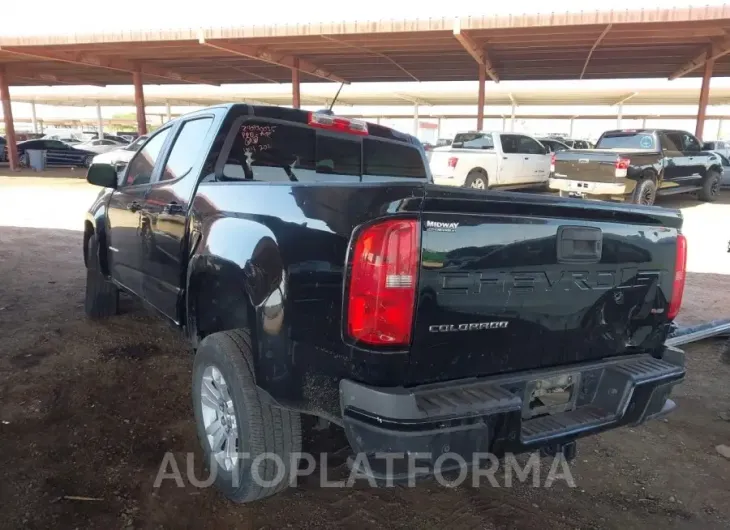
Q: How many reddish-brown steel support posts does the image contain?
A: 5